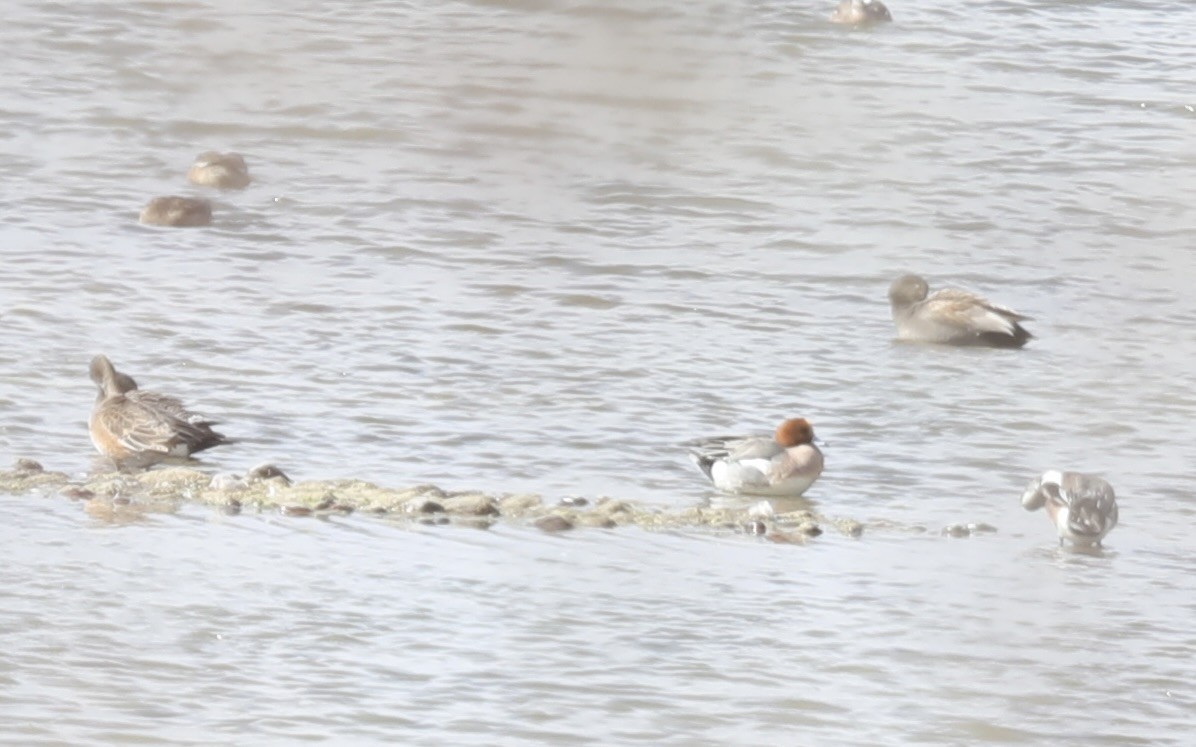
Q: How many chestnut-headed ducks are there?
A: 1